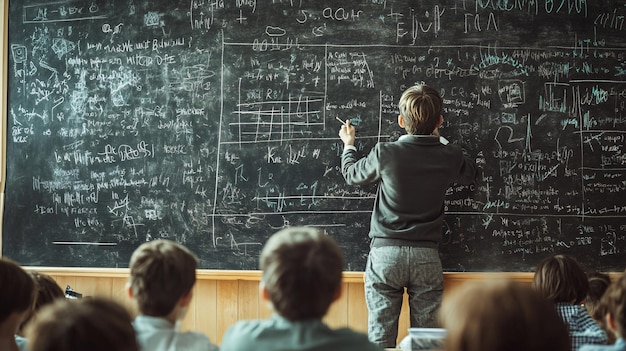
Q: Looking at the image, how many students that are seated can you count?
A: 9